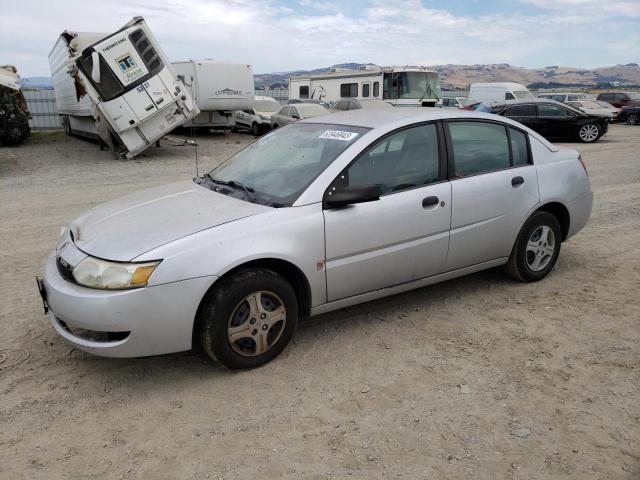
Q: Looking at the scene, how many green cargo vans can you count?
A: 0